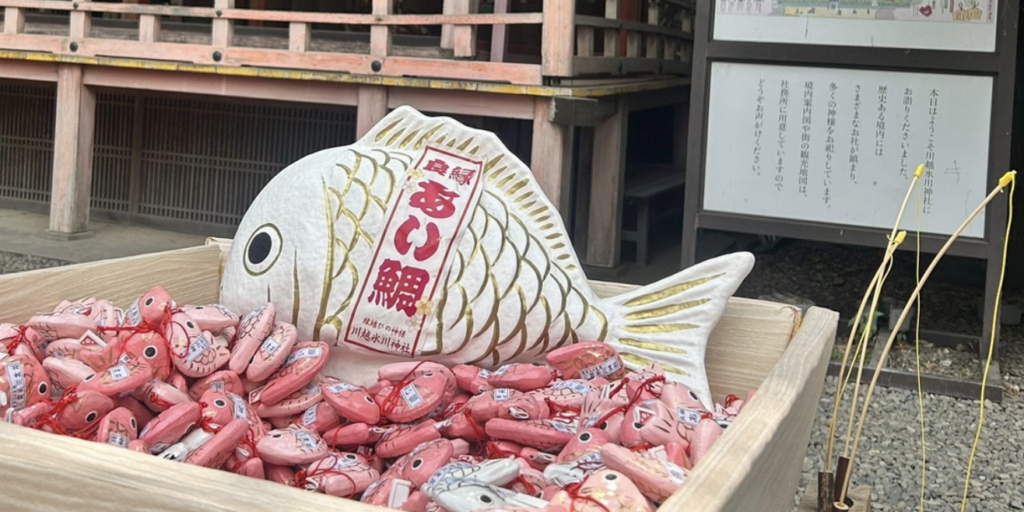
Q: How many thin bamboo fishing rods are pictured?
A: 3